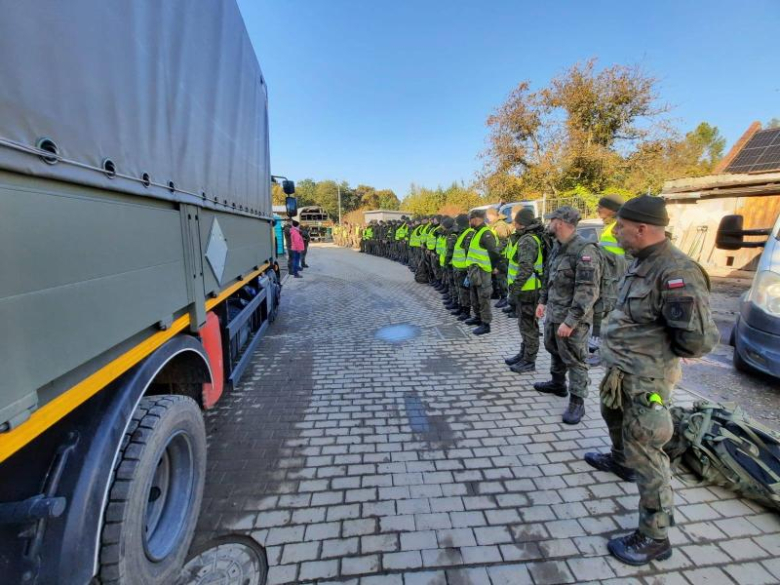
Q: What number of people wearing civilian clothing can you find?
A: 1